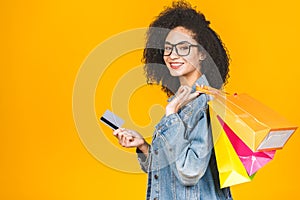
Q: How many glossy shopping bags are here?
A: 3